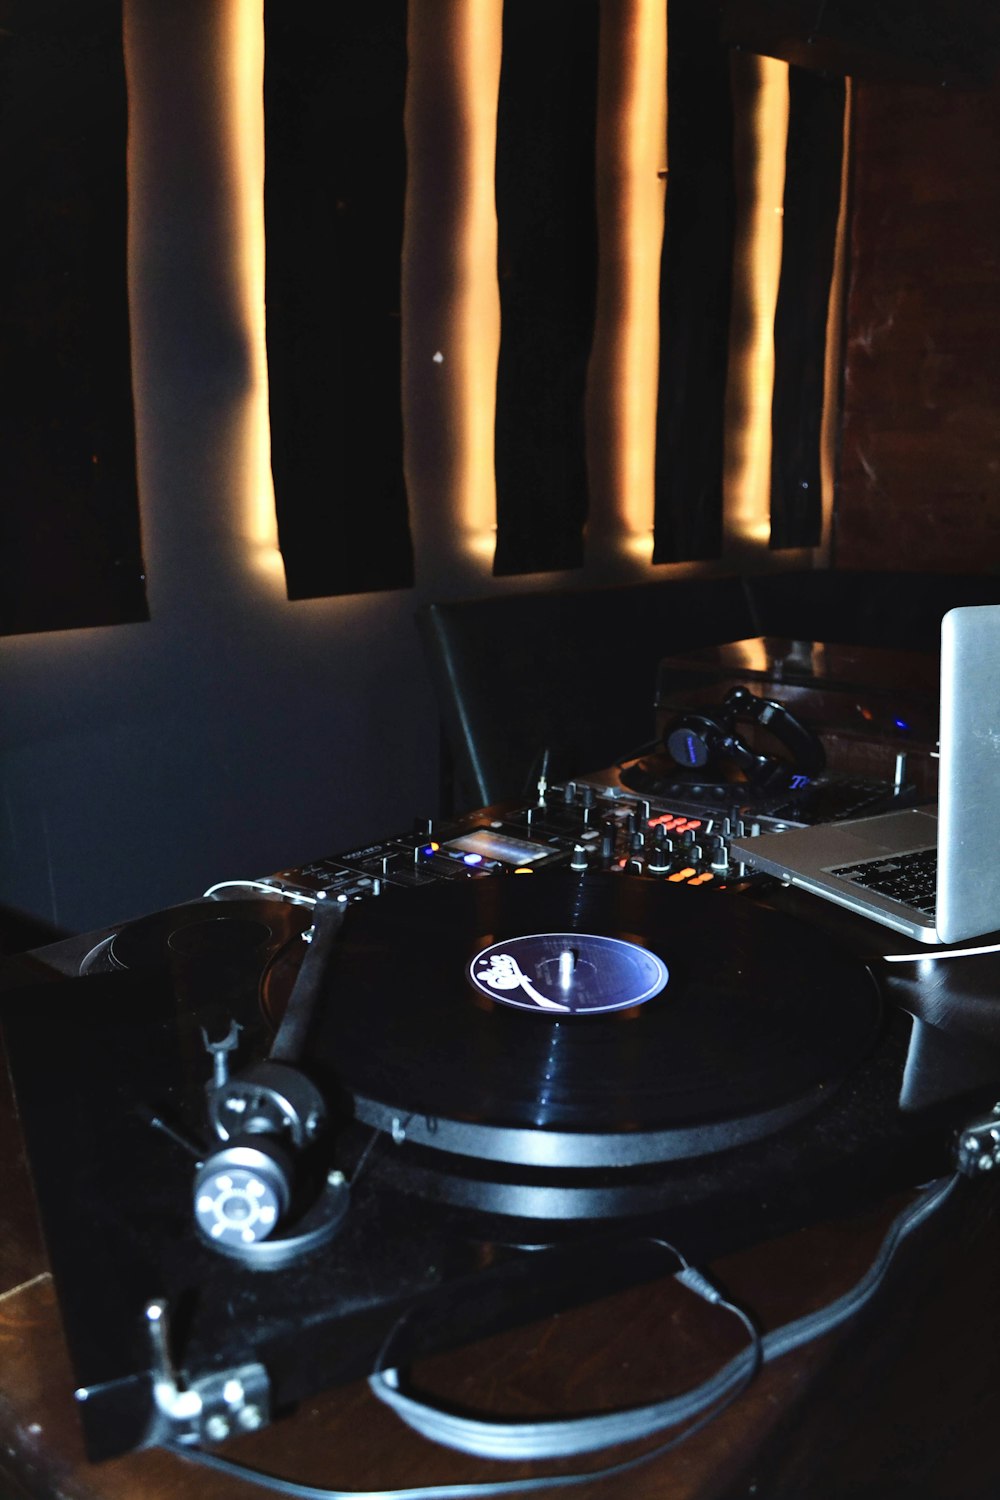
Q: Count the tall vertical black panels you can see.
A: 5